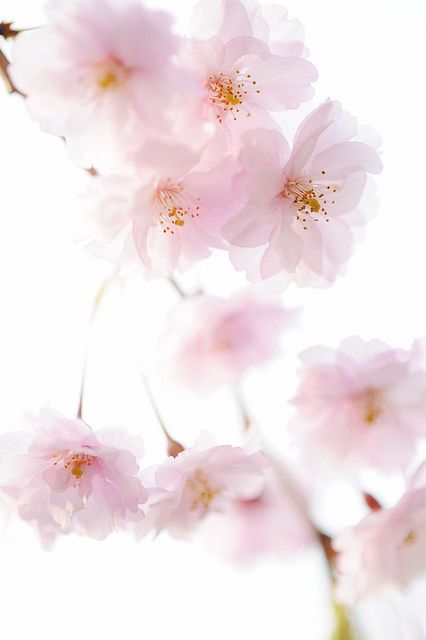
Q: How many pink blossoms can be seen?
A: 10